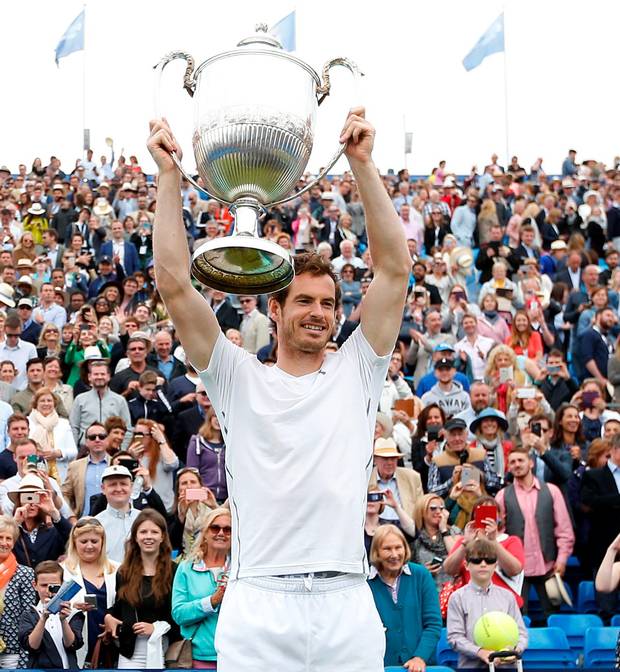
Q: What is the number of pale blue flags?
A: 3